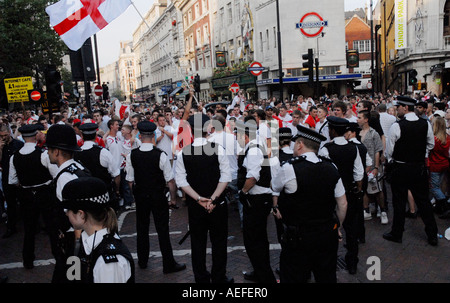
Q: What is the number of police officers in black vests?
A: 12